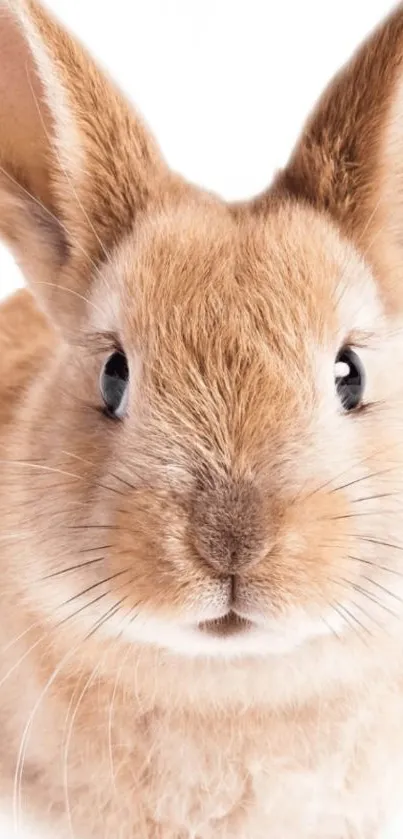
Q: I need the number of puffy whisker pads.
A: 2